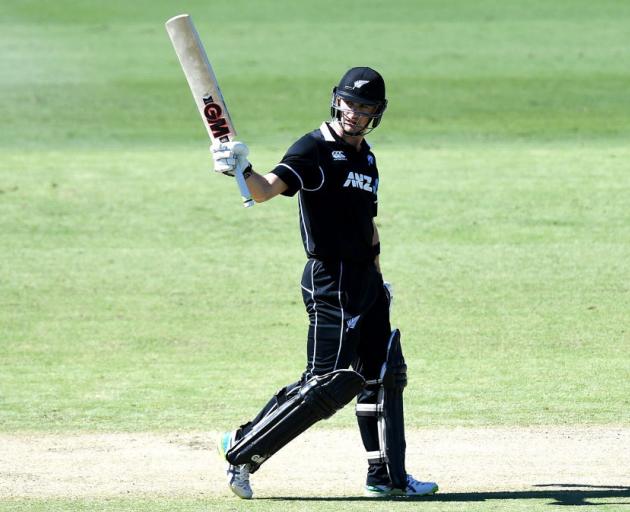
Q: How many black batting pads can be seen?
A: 2